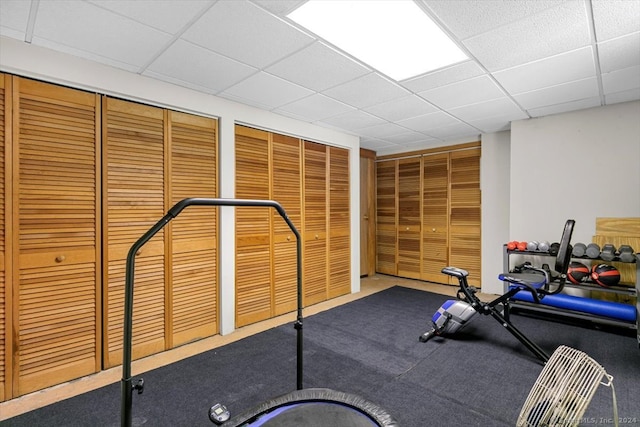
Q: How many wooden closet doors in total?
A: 12